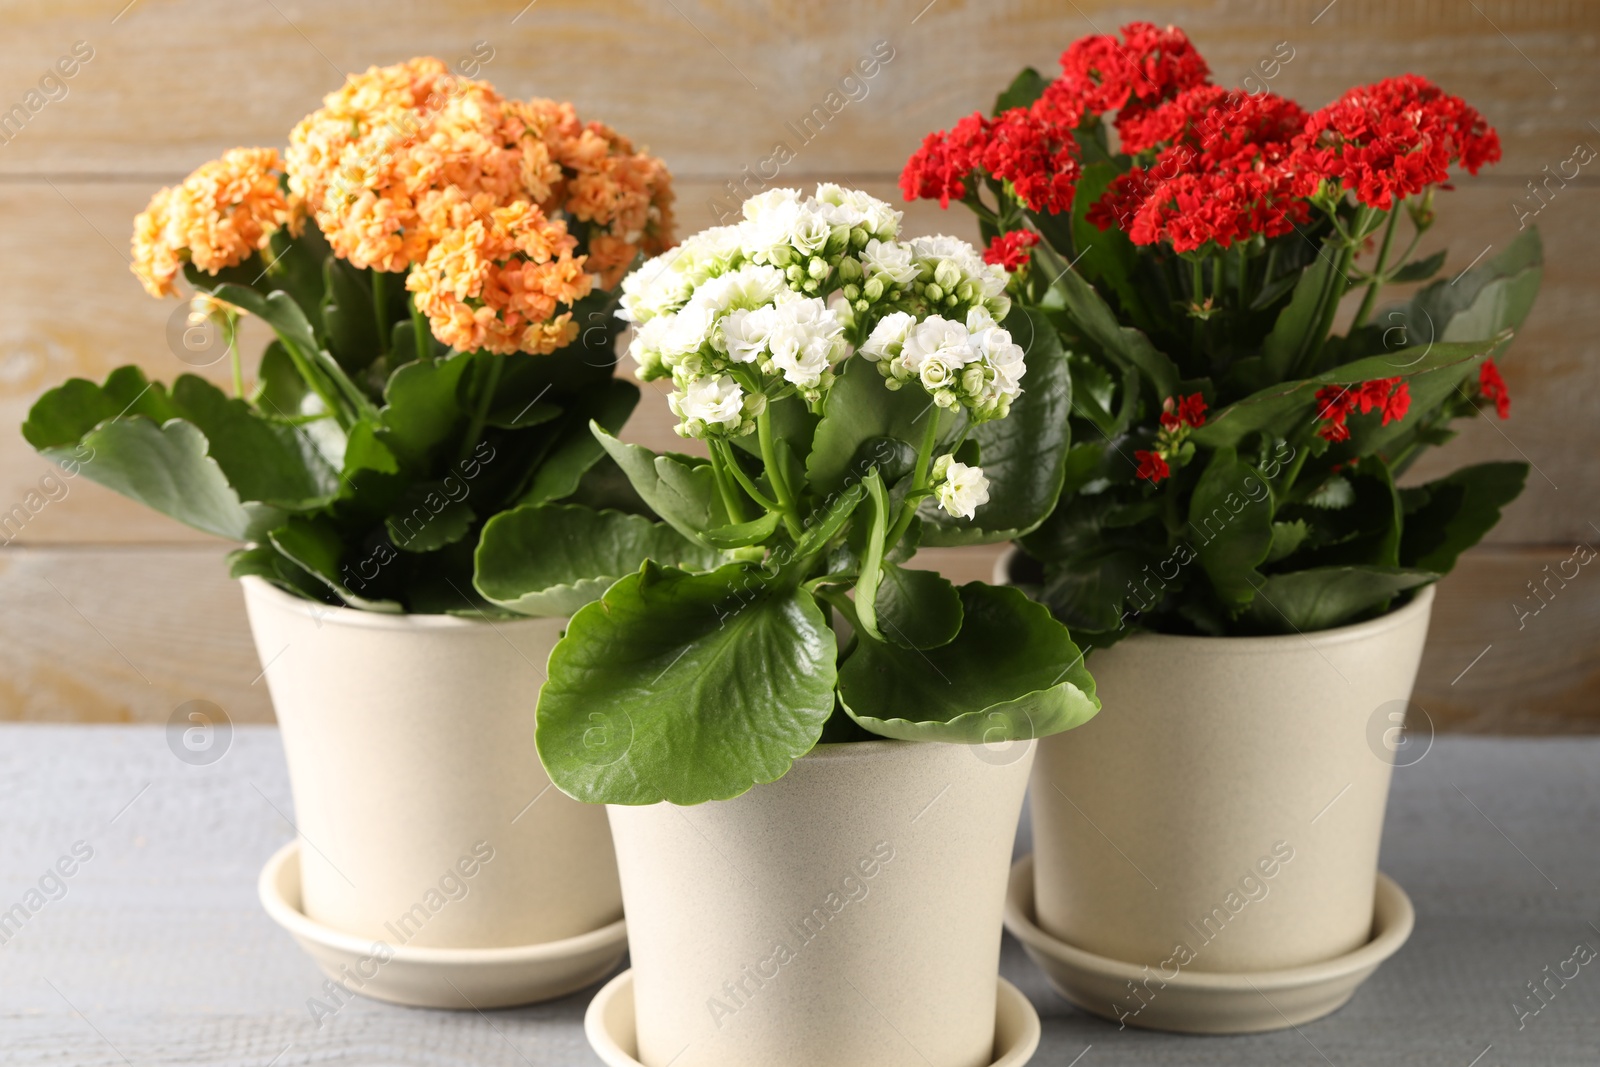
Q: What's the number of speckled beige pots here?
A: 3